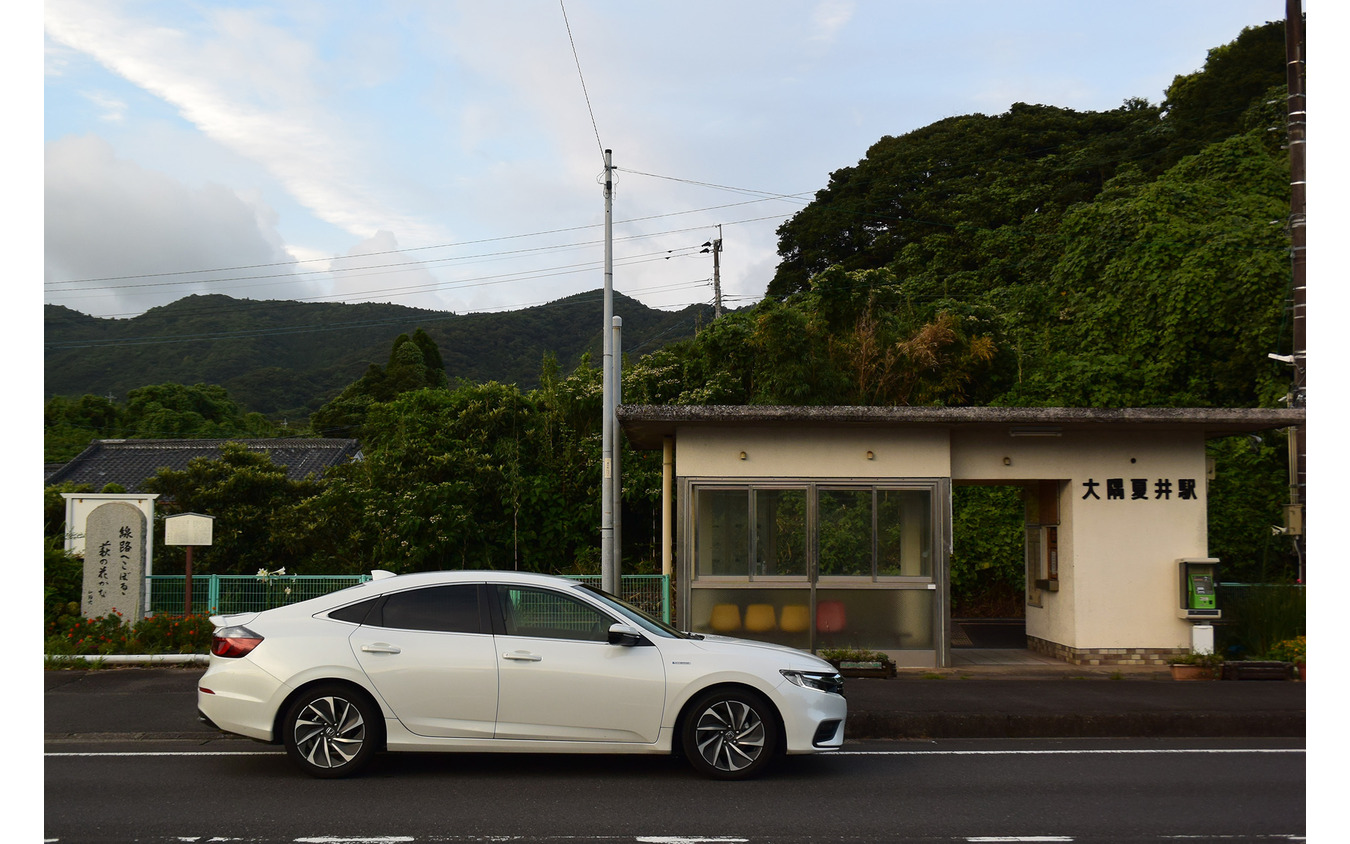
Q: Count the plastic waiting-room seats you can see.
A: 4